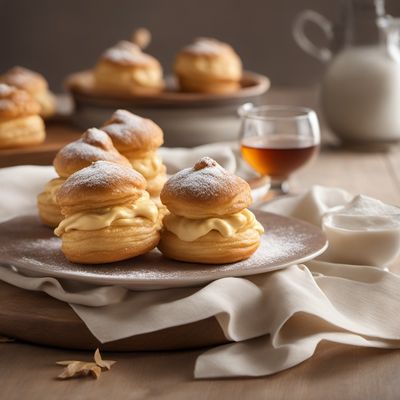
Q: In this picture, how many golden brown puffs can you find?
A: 8